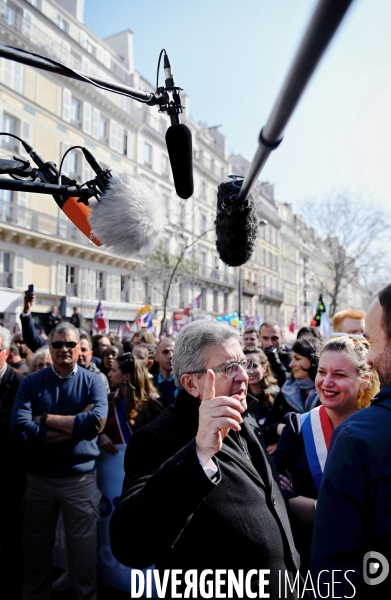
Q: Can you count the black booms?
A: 2